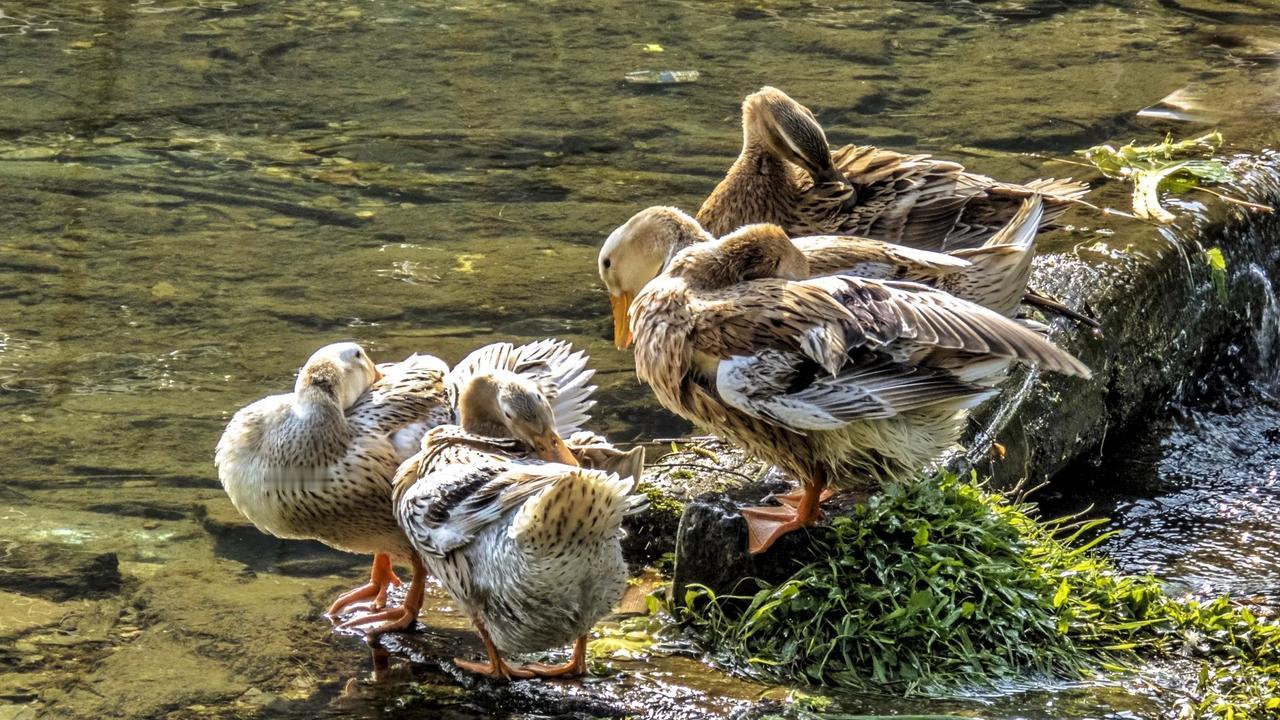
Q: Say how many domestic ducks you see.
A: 5